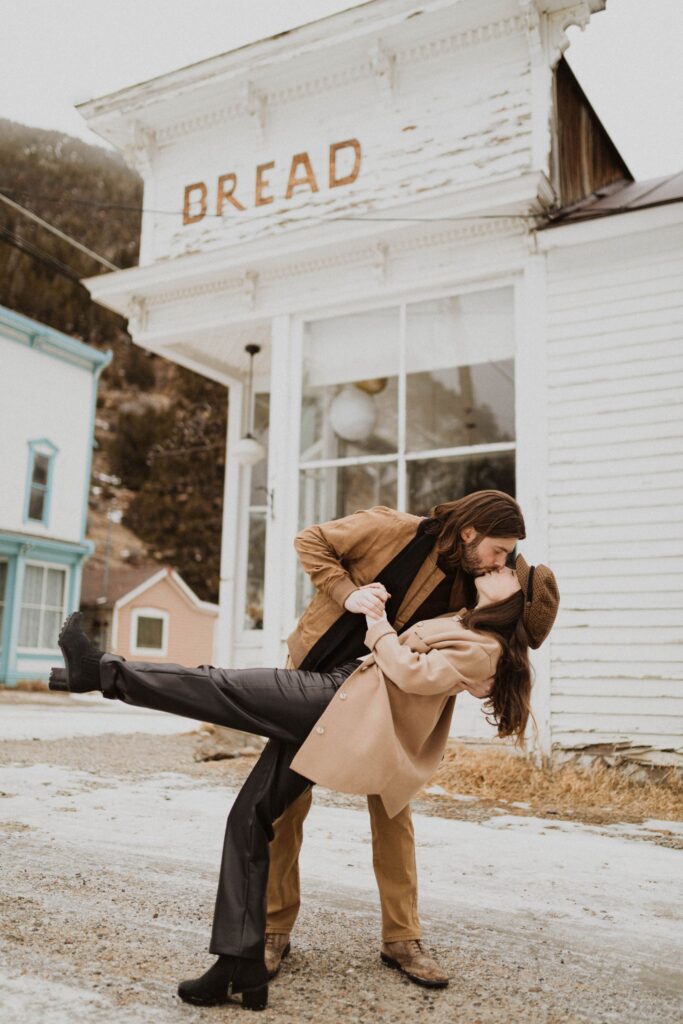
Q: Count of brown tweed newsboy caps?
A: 1